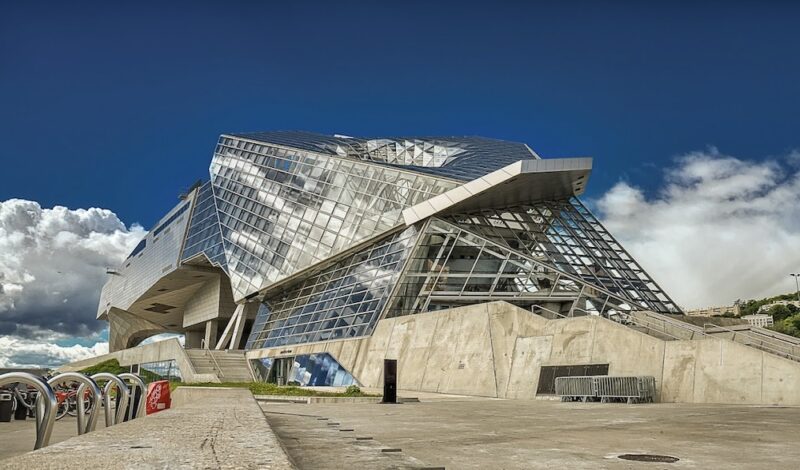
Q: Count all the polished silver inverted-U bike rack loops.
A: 4